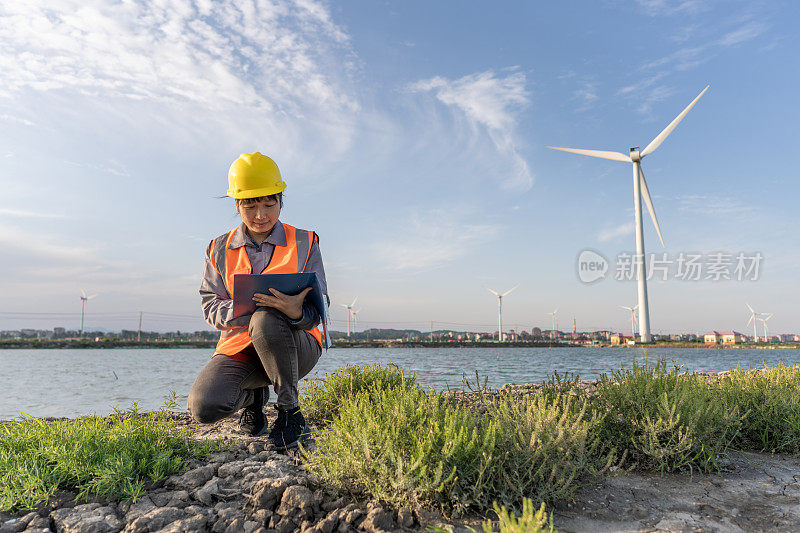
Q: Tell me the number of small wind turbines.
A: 8